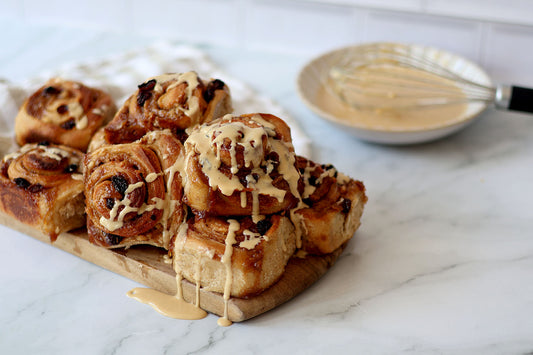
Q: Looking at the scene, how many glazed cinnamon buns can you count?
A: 7